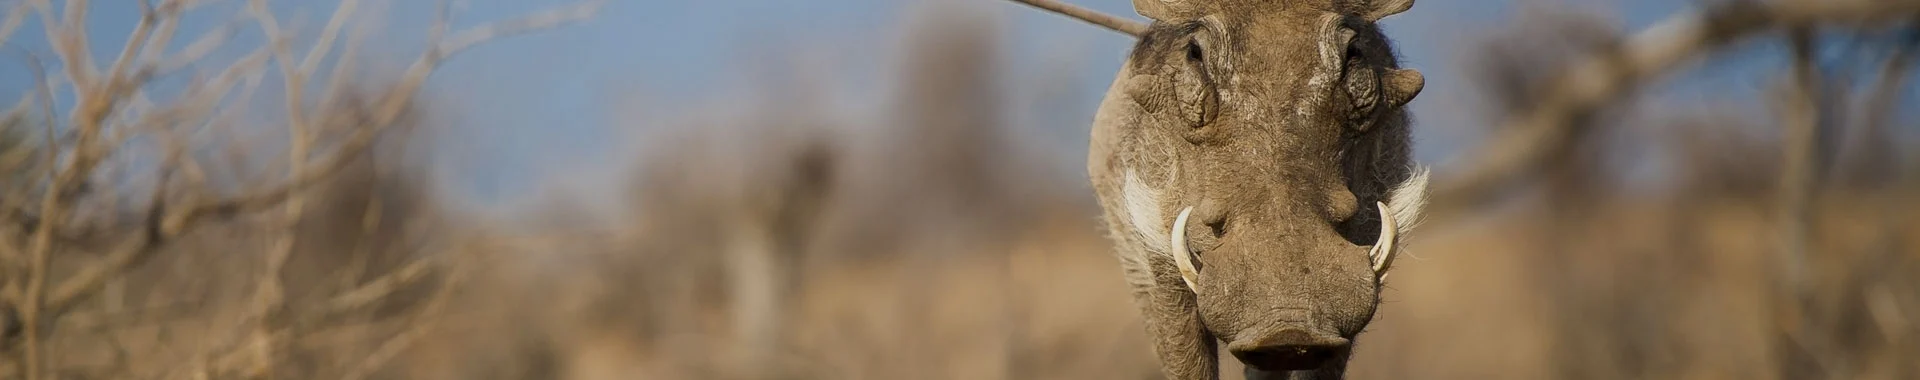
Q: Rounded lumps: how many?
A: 4